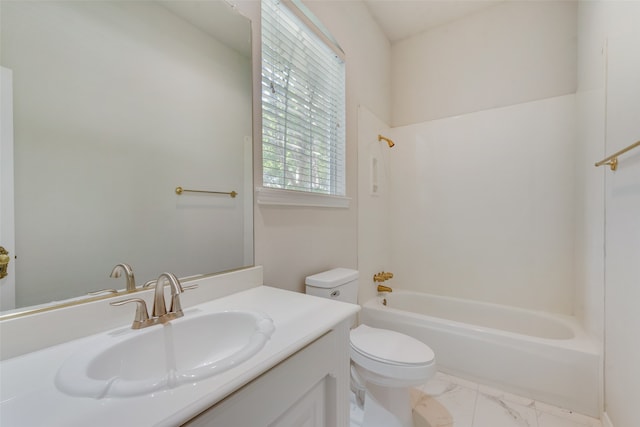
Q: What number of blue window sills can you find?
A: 0